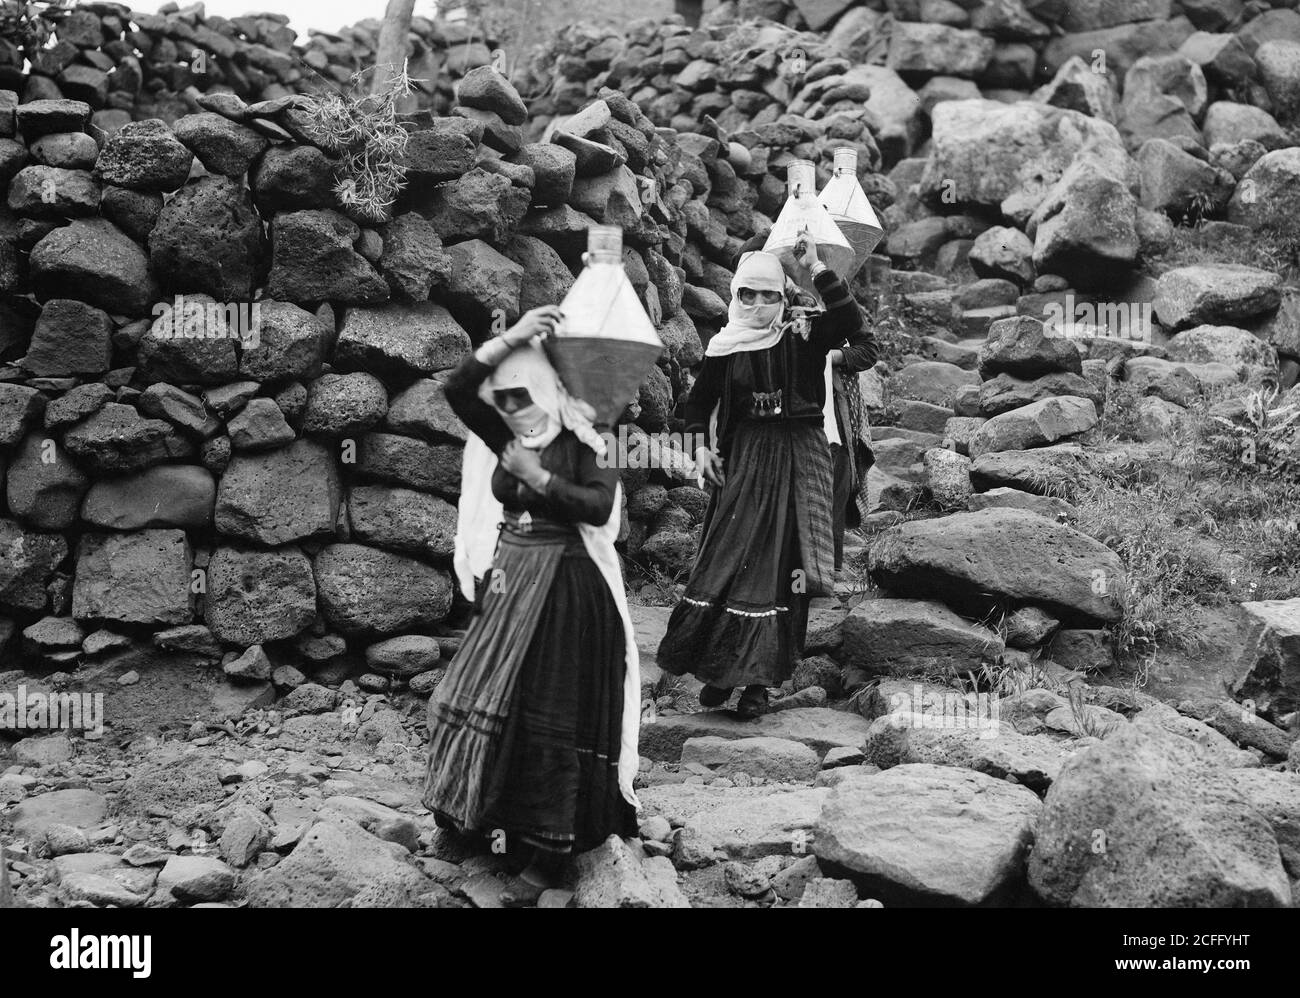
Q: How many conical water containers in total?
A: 3